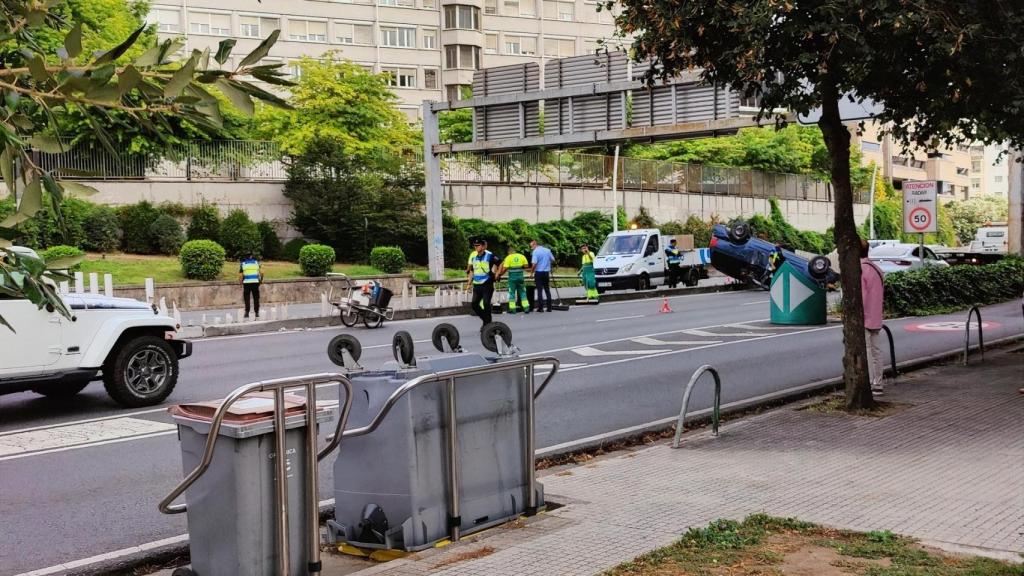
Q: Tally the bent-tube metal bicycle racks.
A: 3